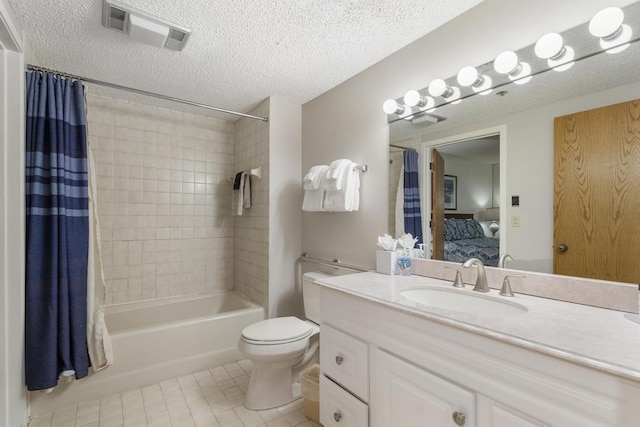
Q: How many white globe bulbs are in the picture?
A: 7